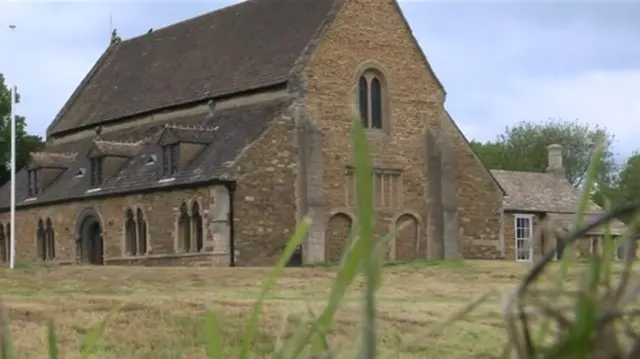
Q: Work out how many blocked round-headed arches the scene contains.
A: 2